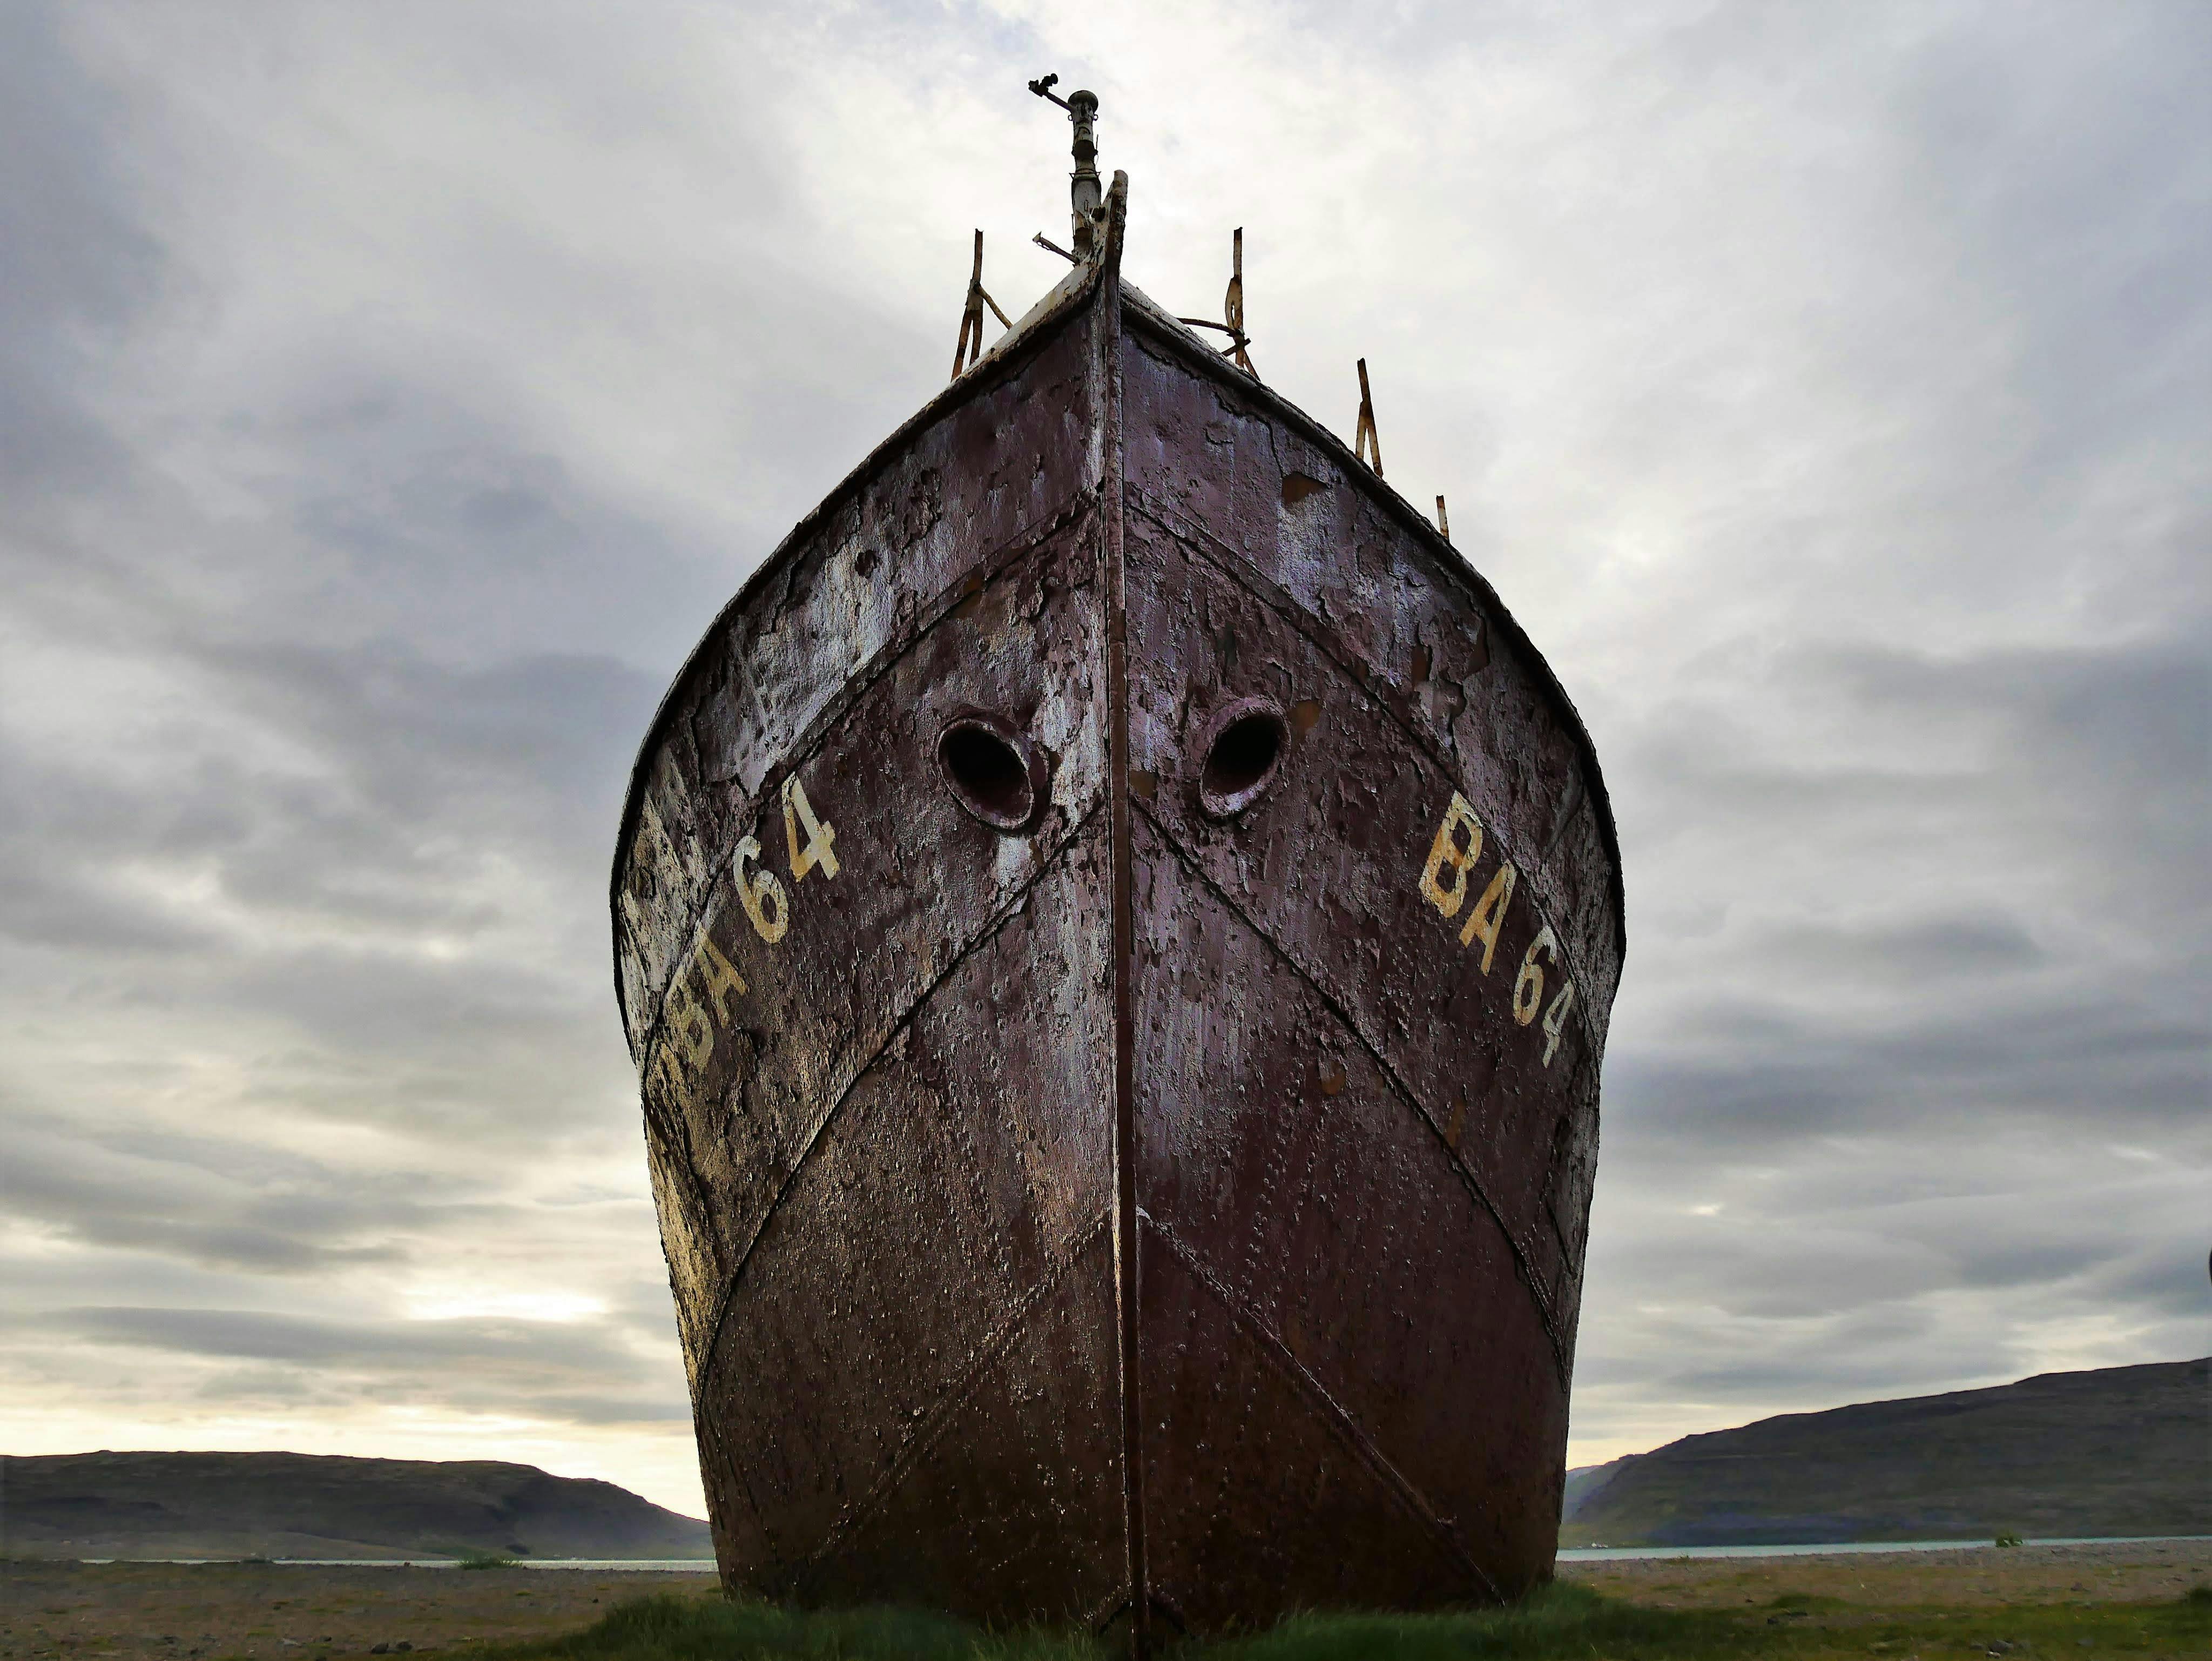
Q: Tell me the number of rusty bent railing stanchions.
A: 4